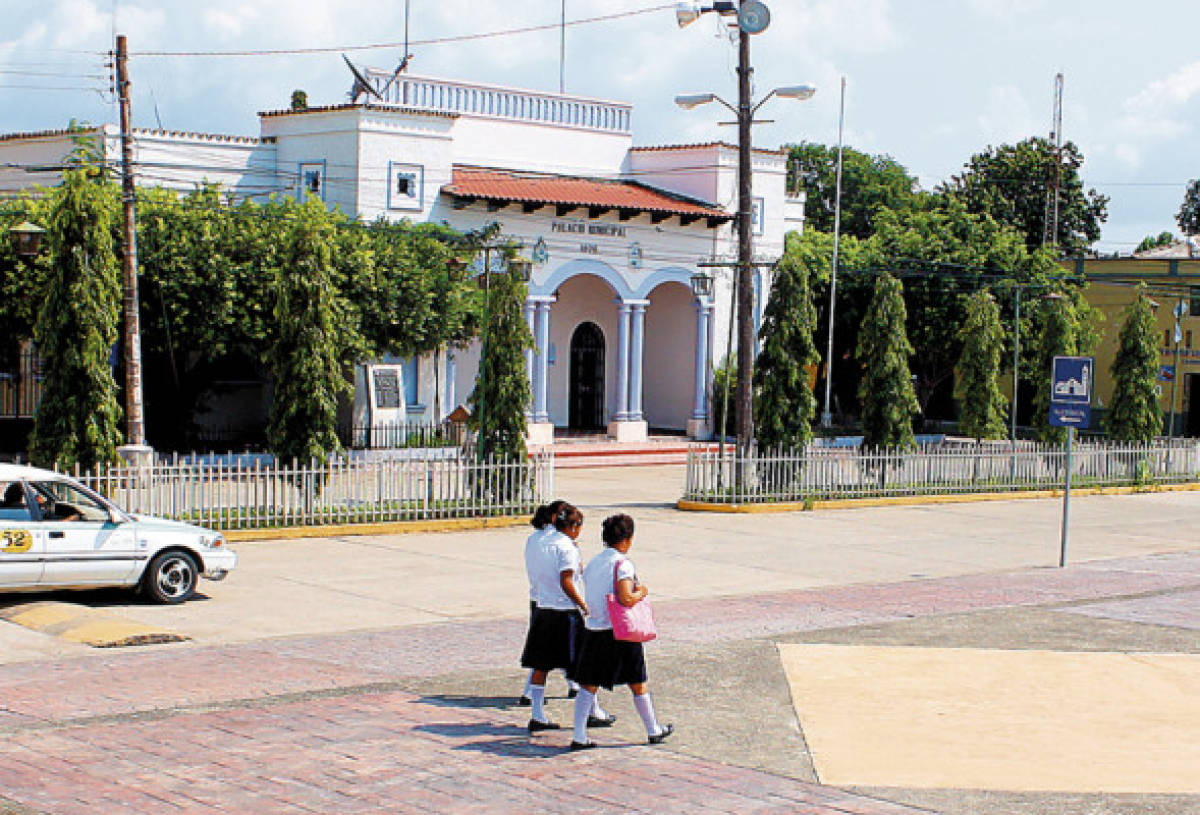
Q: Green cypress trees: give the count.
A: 8